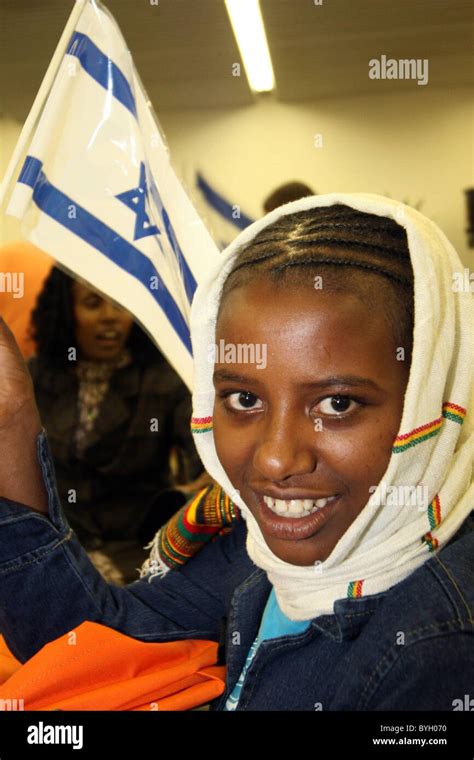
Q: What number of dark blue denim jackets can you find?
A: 1